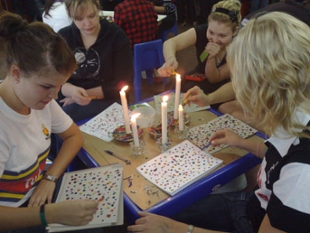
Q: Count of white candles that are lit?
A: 5